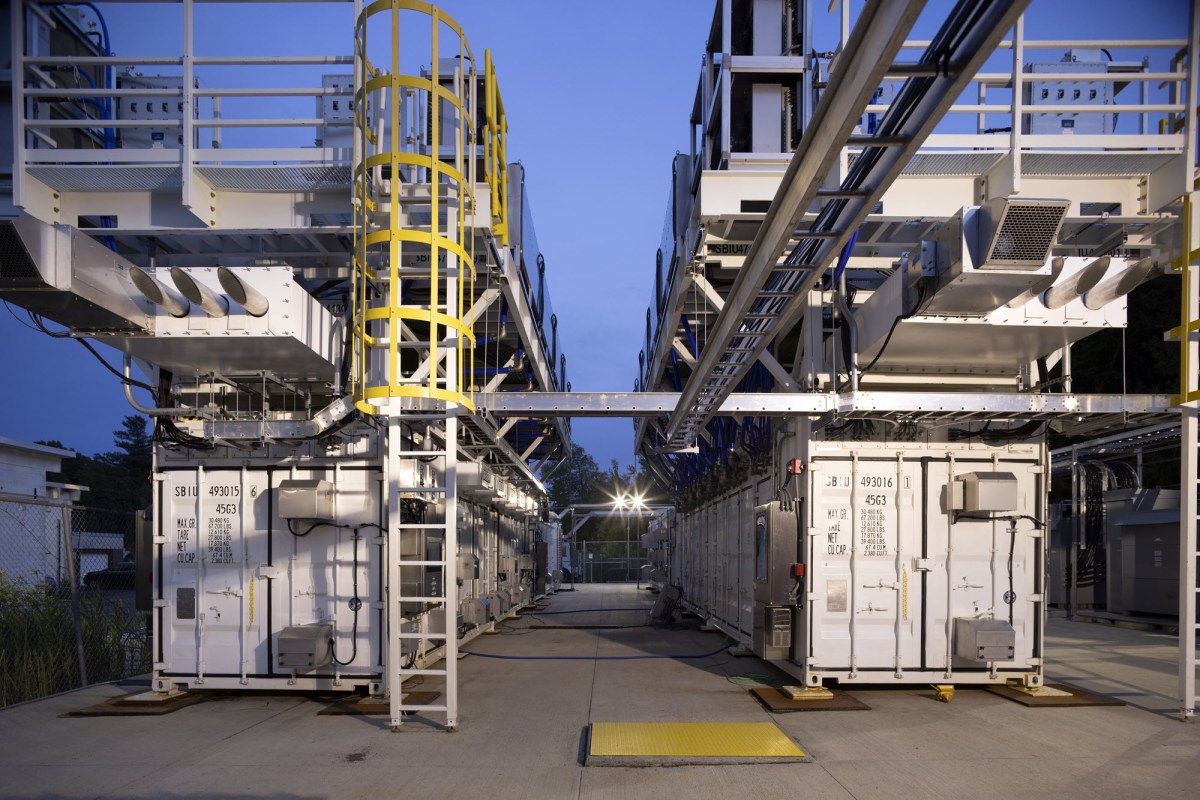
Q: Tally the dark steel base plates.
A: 4